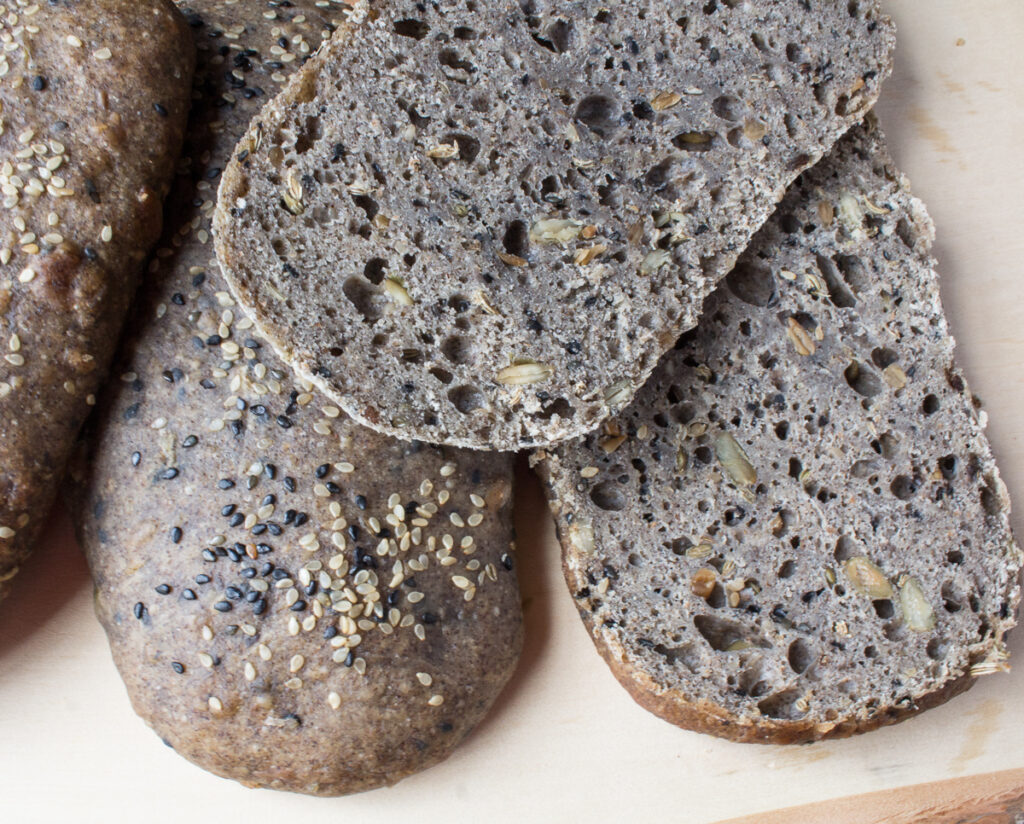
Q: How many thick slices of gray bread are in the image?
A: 2